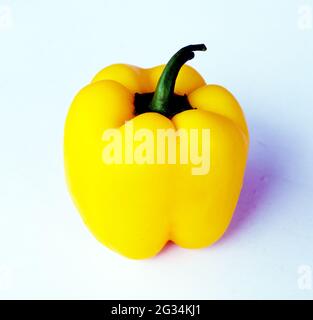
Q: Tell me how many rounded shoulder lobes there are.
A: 6